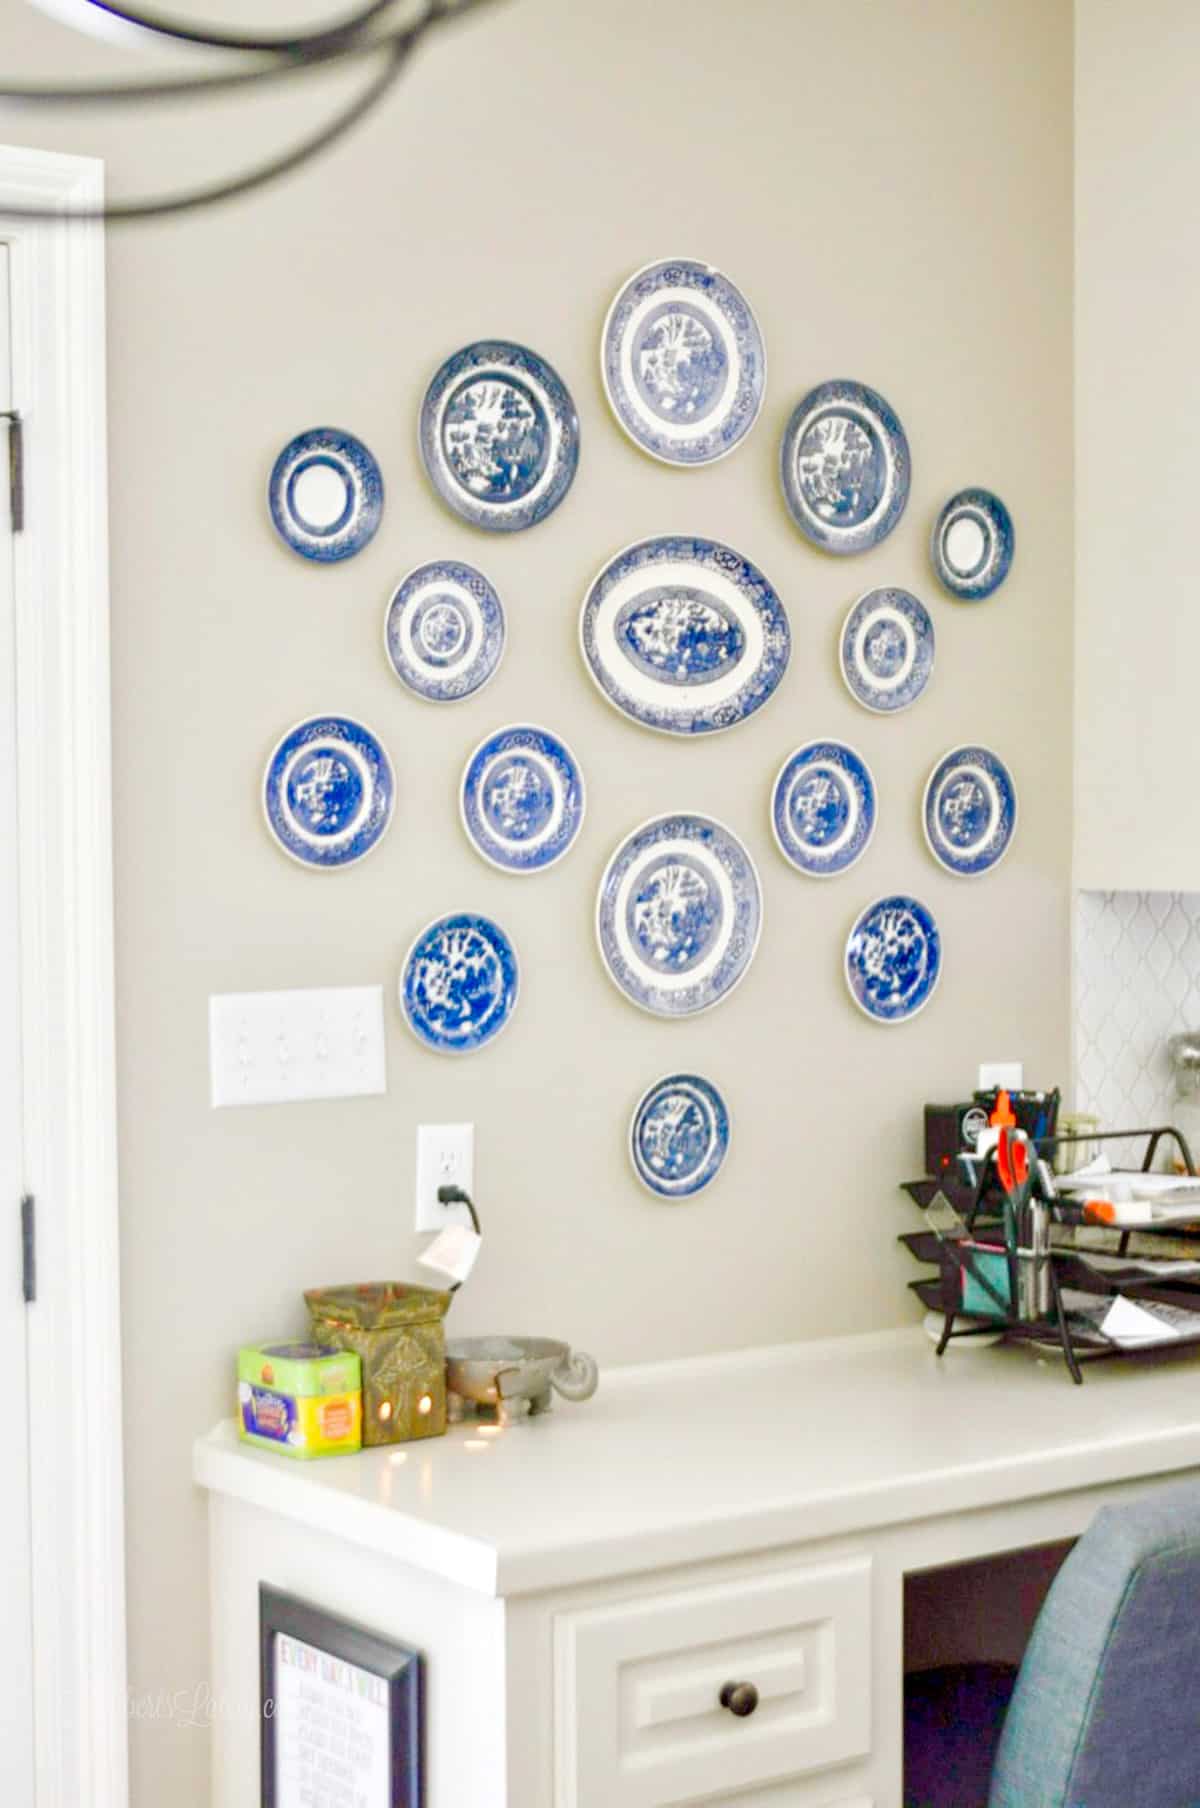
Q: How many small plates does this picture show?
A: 11